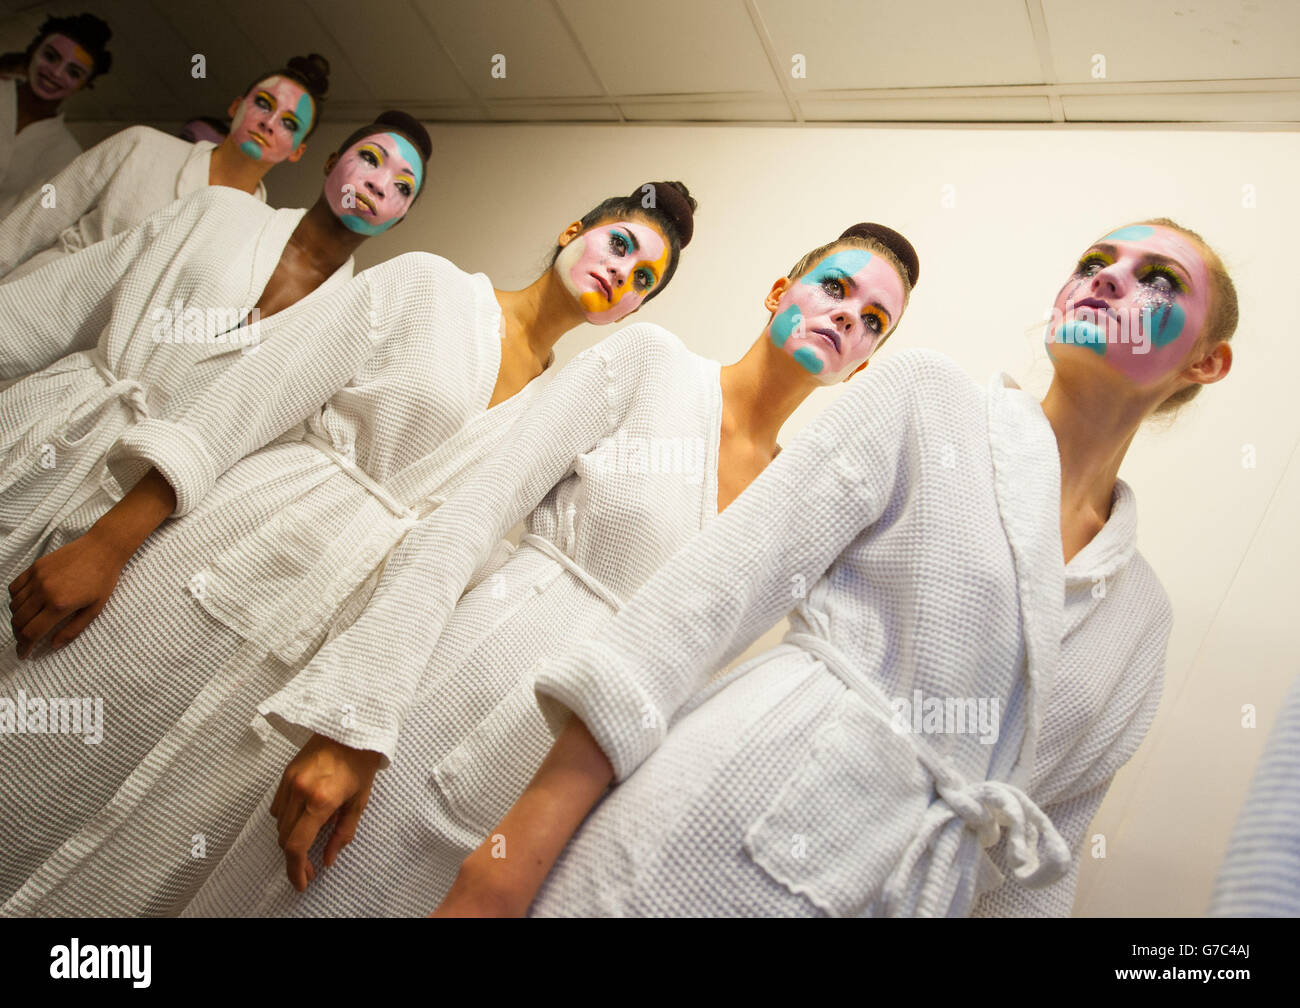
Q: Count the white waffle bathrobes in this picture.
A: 6